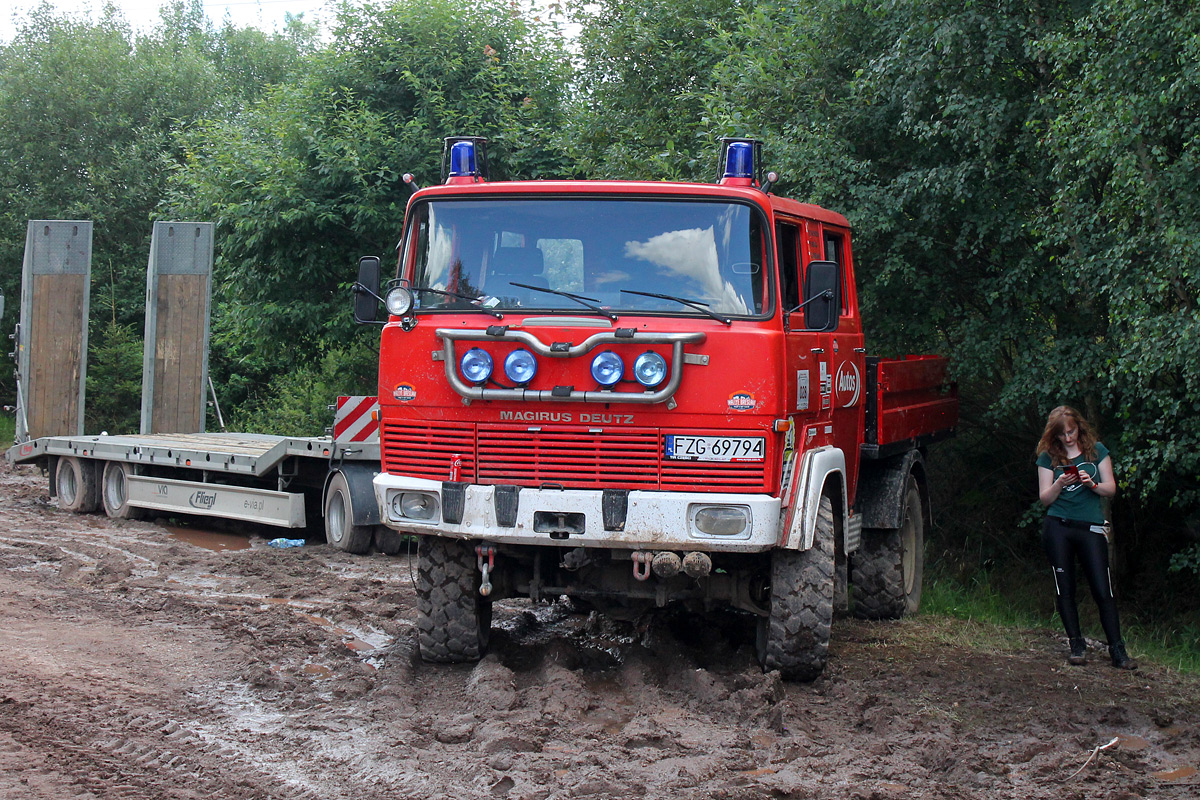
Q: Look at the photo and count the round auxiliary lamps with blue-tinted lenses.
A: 4